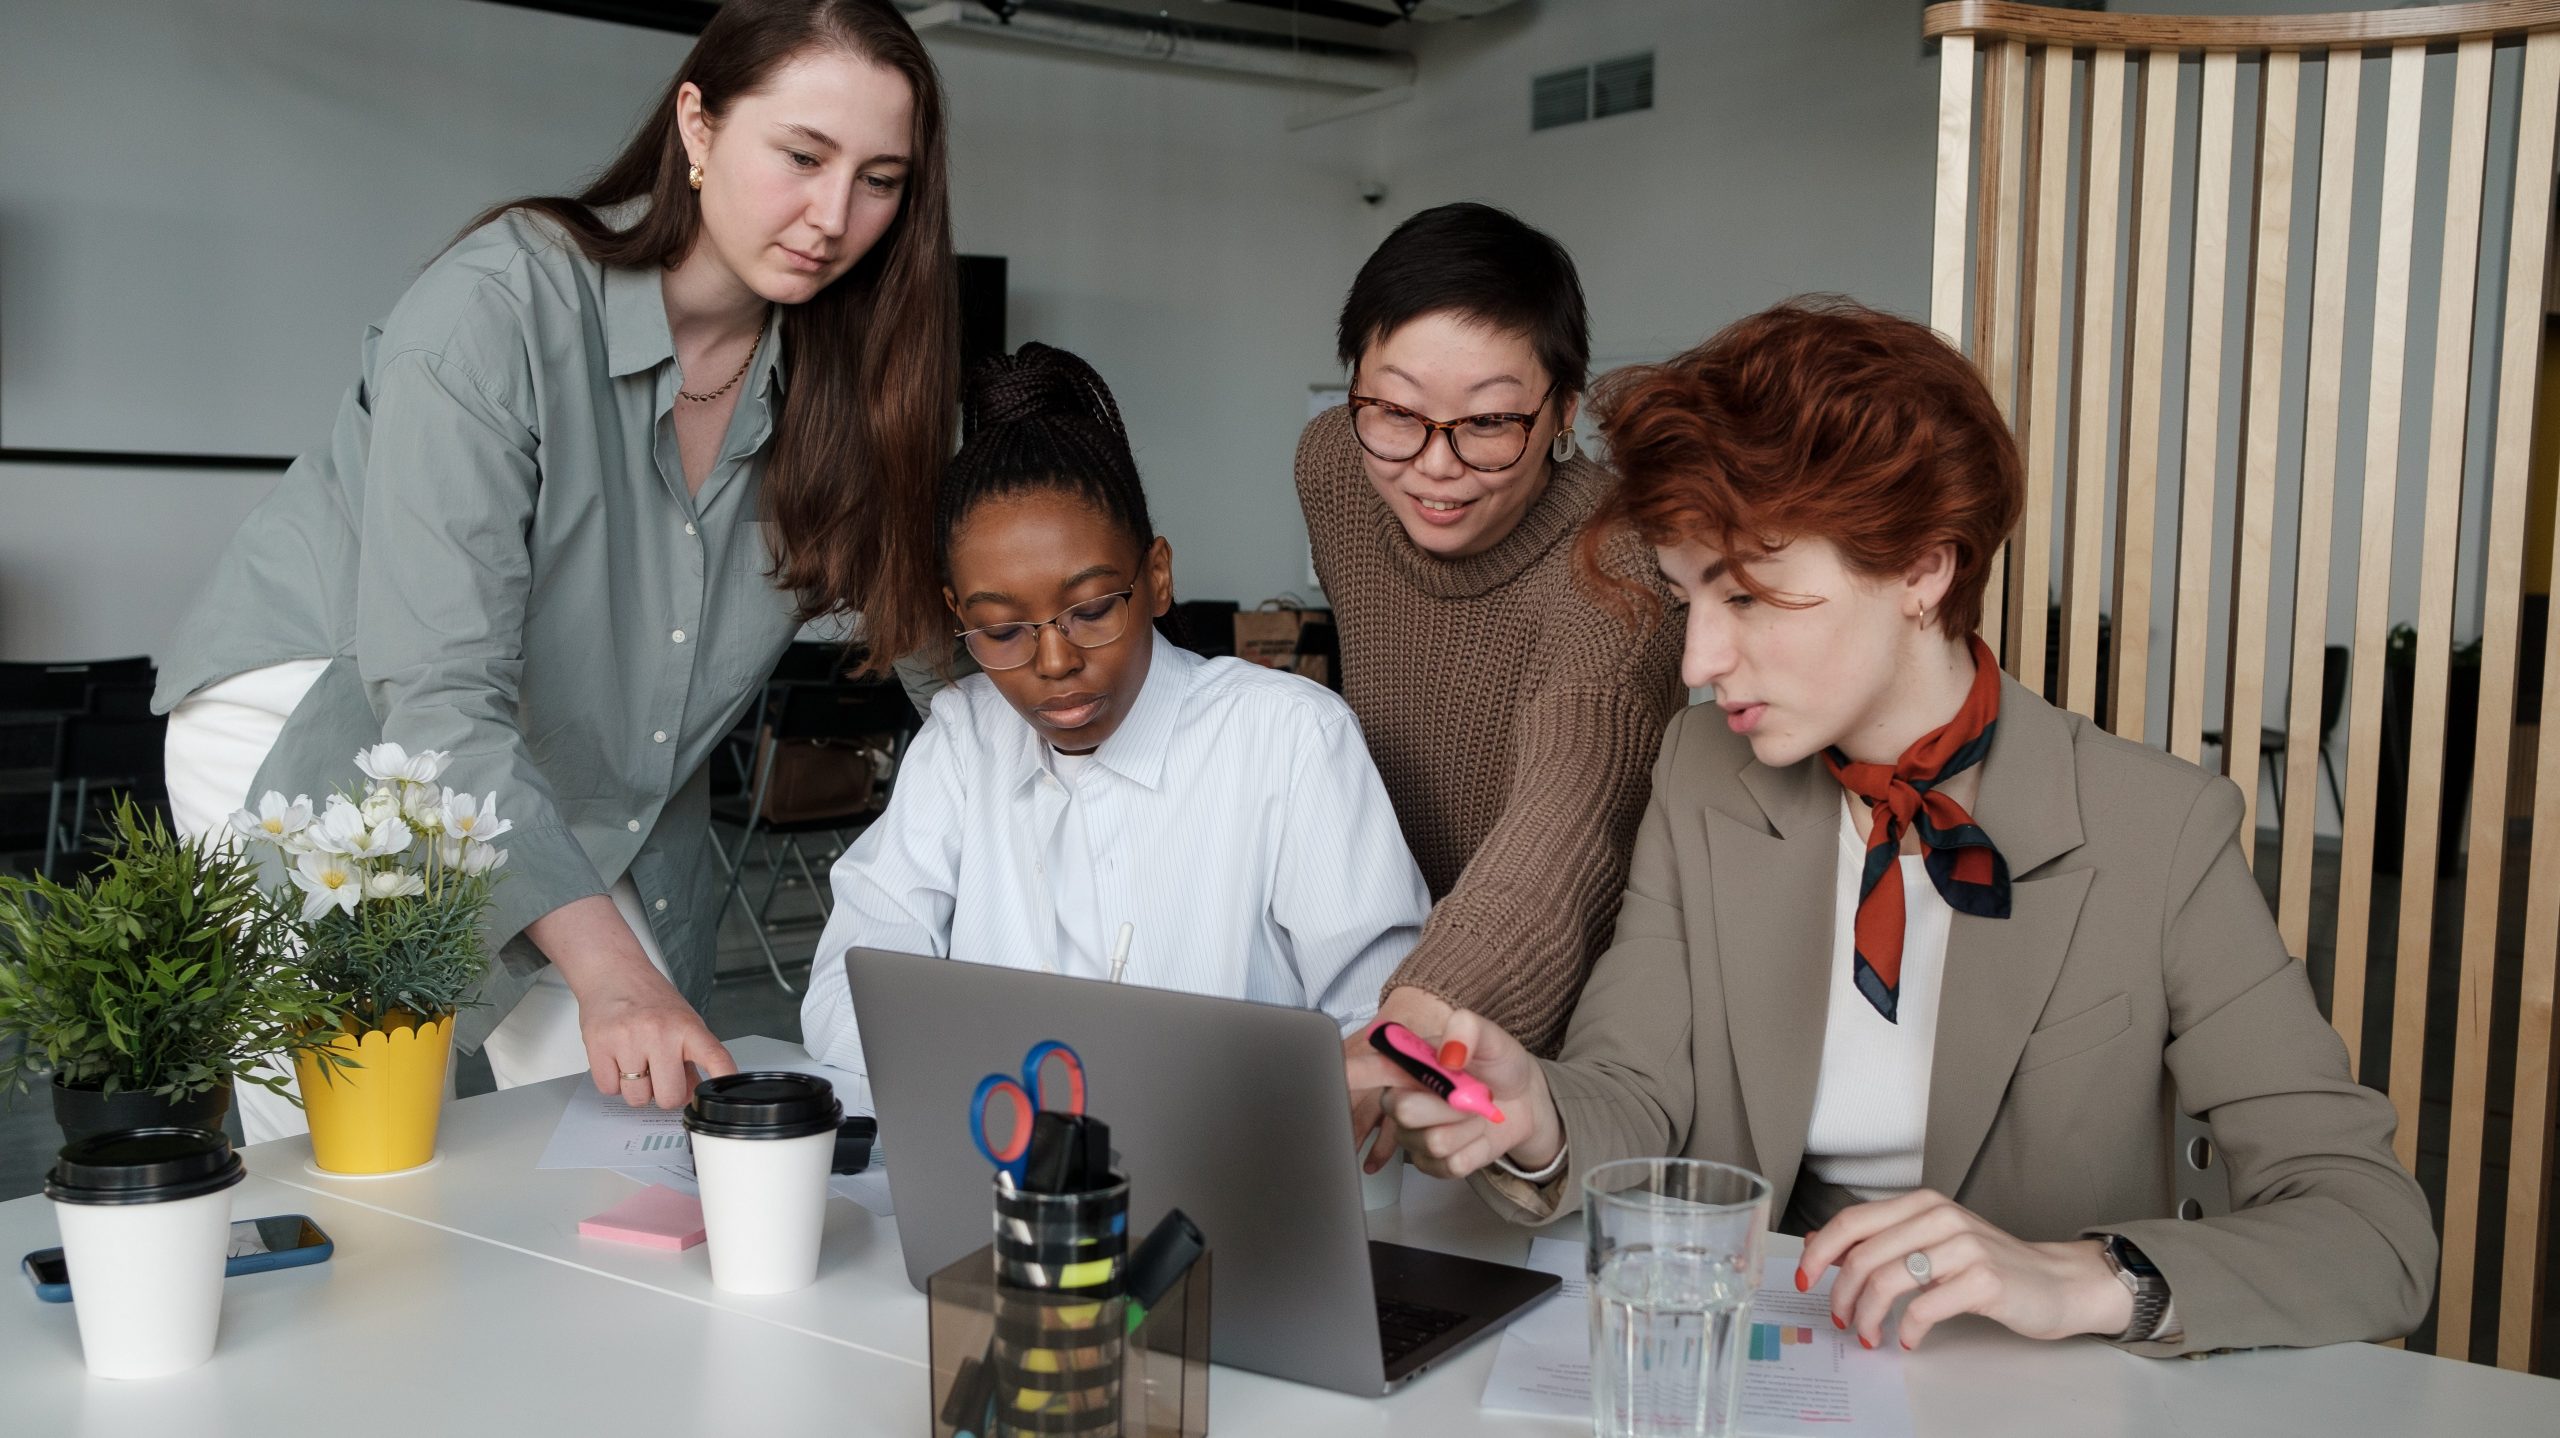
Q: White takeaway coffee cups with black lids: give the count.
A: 2